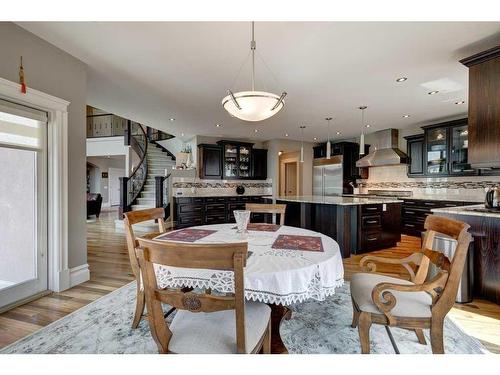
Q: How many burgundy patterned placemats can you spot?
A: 3